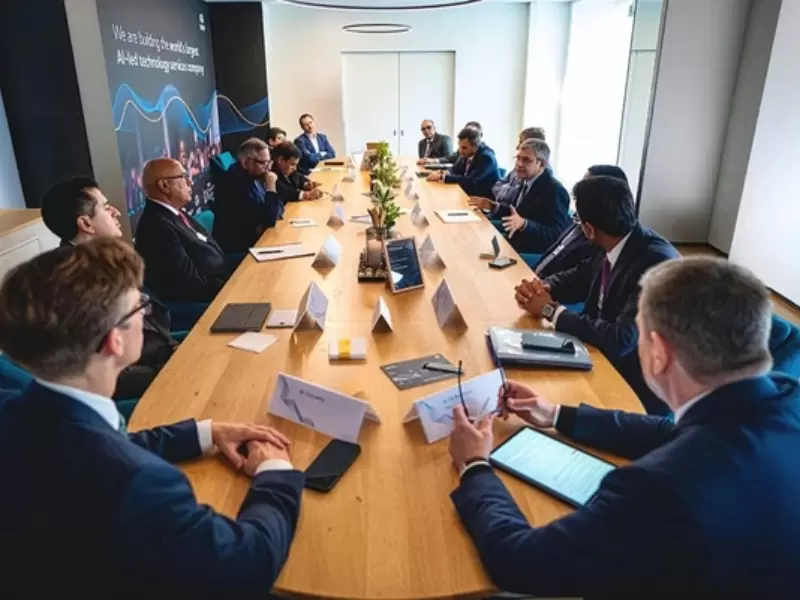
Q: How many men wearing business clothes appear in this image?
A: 15